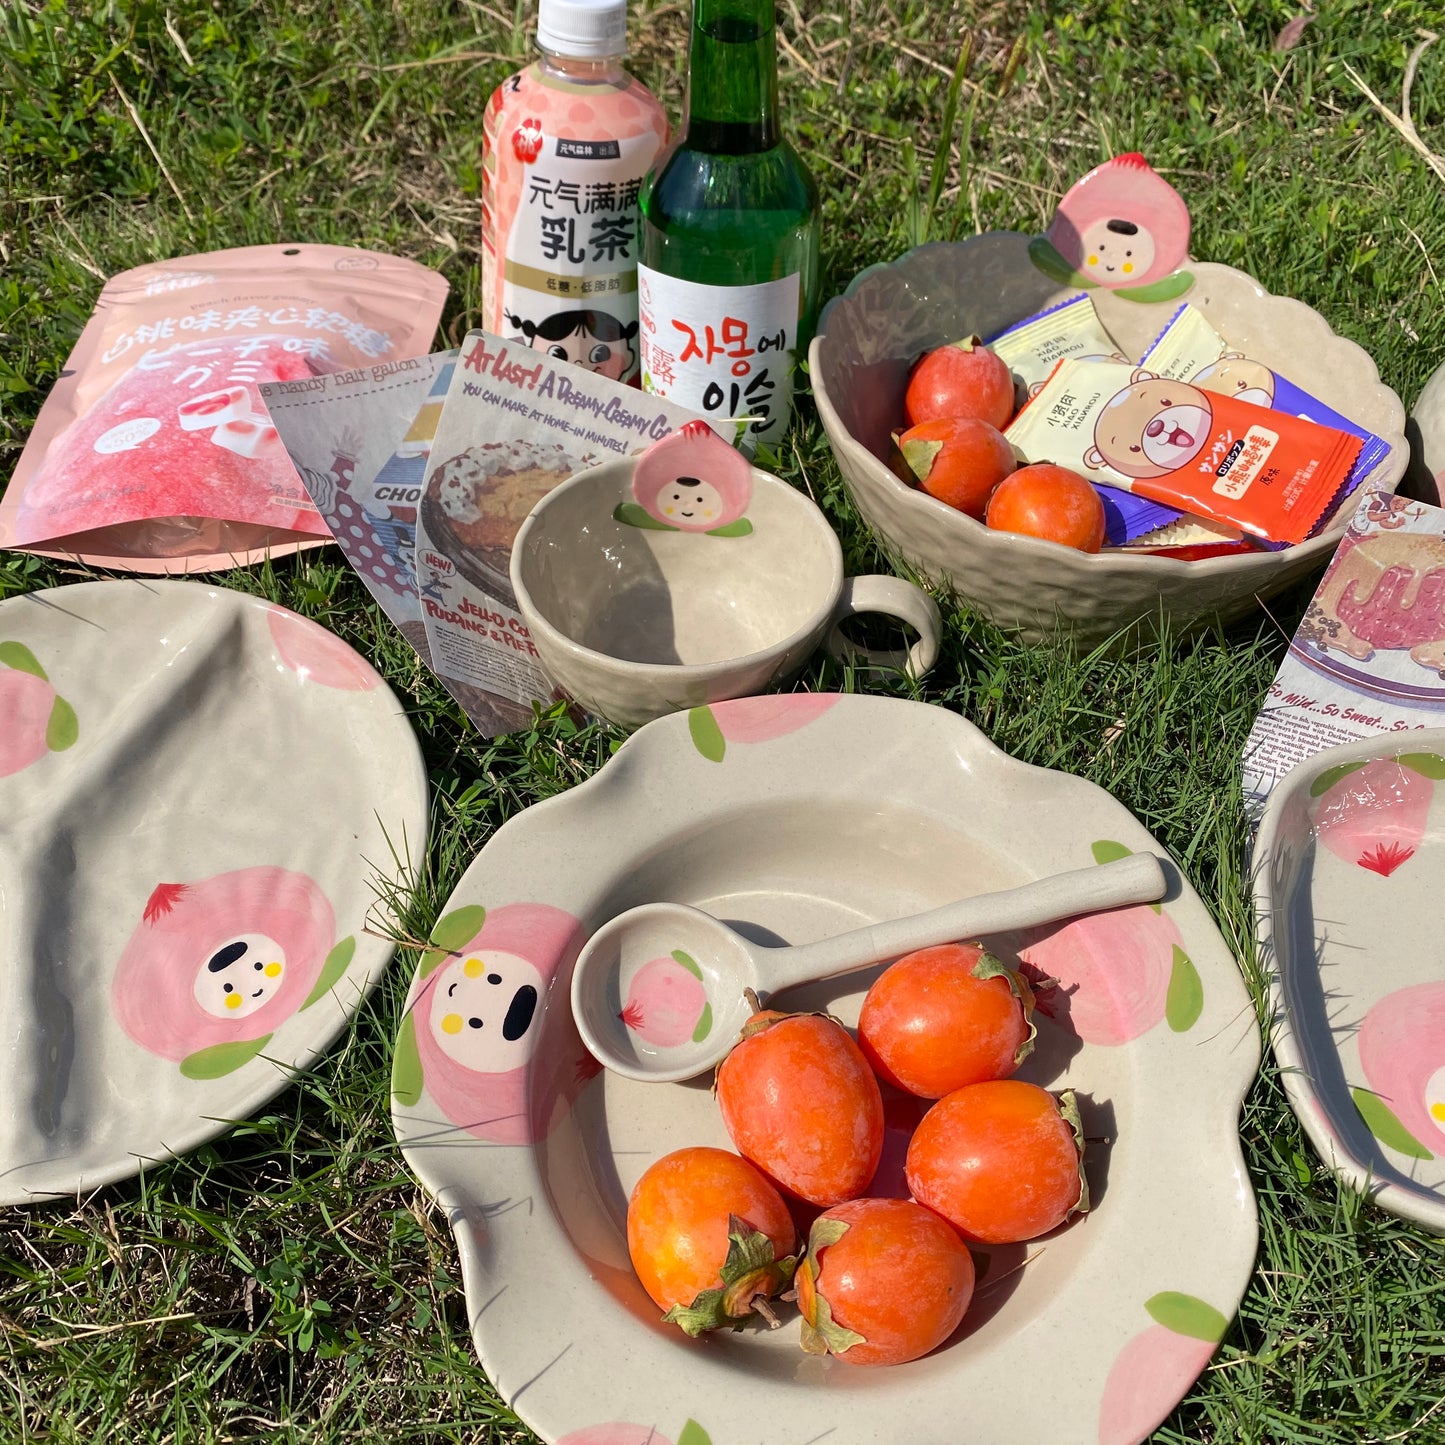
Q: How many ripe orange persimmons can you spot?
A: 8